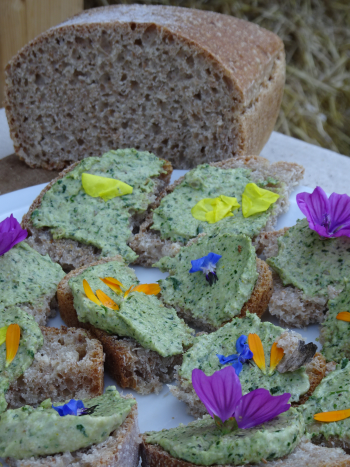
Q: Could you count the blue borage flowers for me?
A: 3